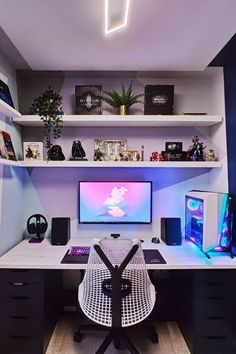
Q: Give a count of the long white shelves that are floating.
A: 2